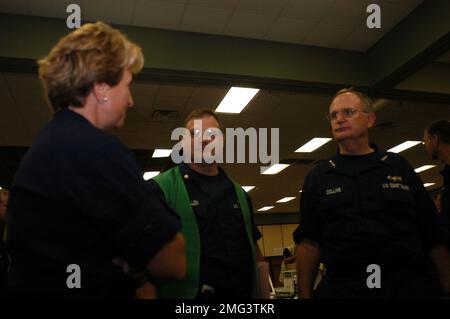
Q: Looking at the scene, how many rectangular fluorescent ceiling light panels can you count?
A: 11